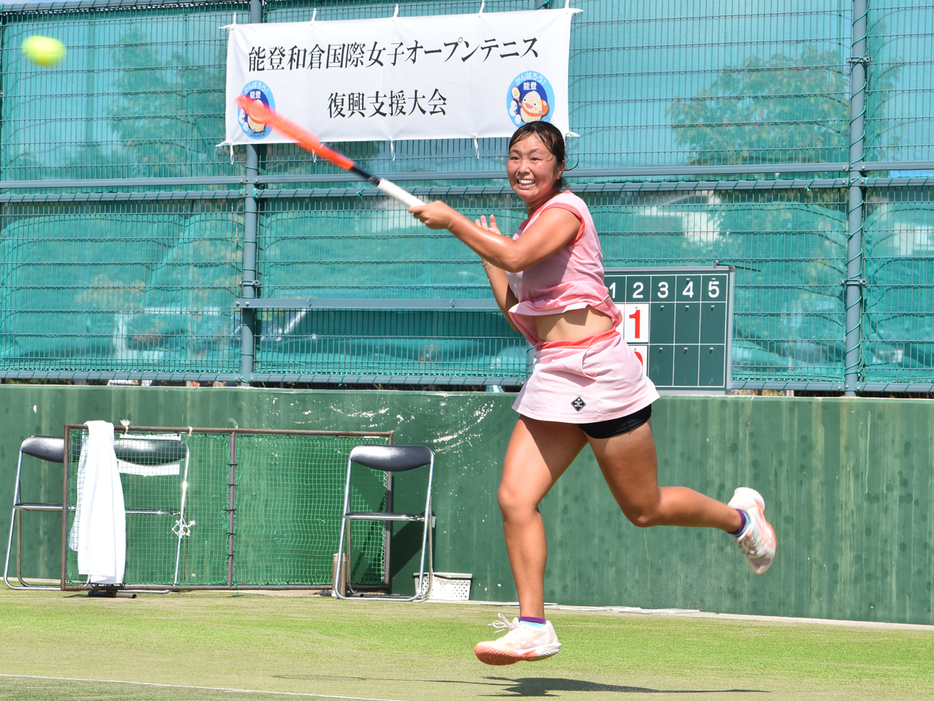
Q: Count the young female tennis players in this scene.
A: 1